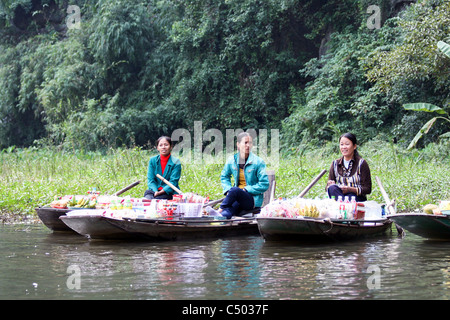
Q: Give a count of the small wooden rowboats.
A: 4